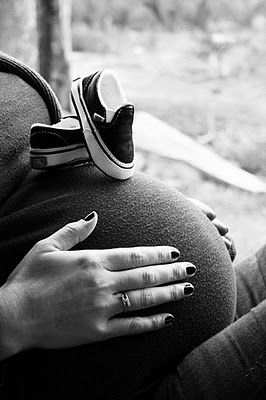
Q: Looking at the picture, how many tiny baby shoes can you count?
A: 2